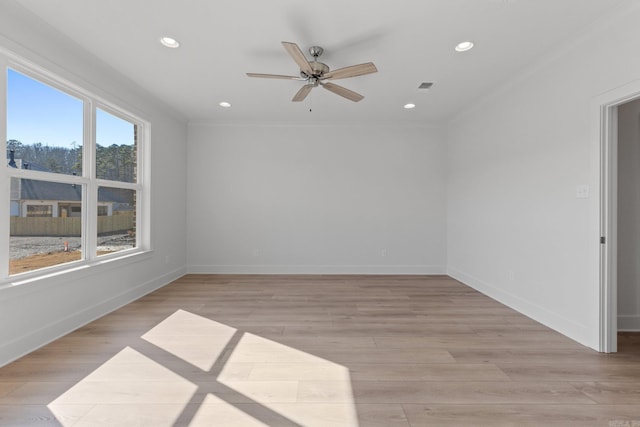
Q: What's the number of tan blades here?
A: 5